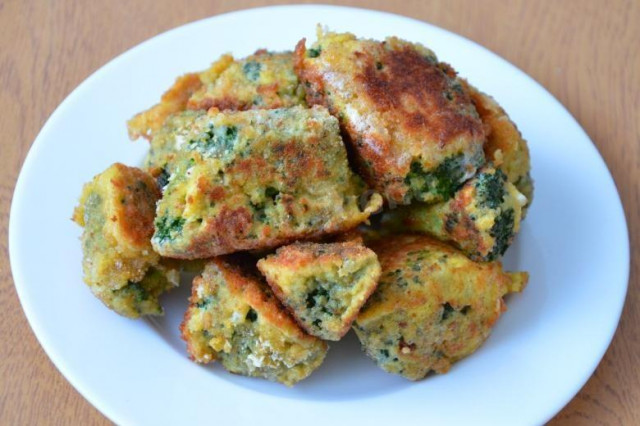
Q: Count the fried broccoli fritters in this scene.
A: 9